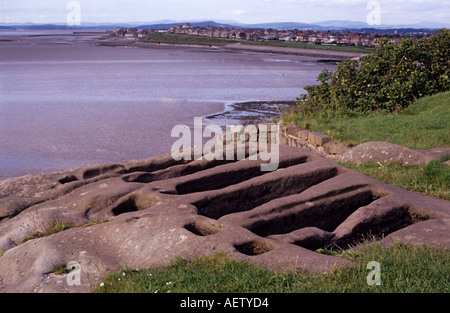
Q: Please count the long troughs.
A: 6